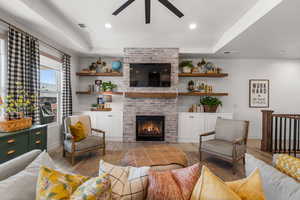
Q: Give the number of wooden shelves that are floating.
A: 4